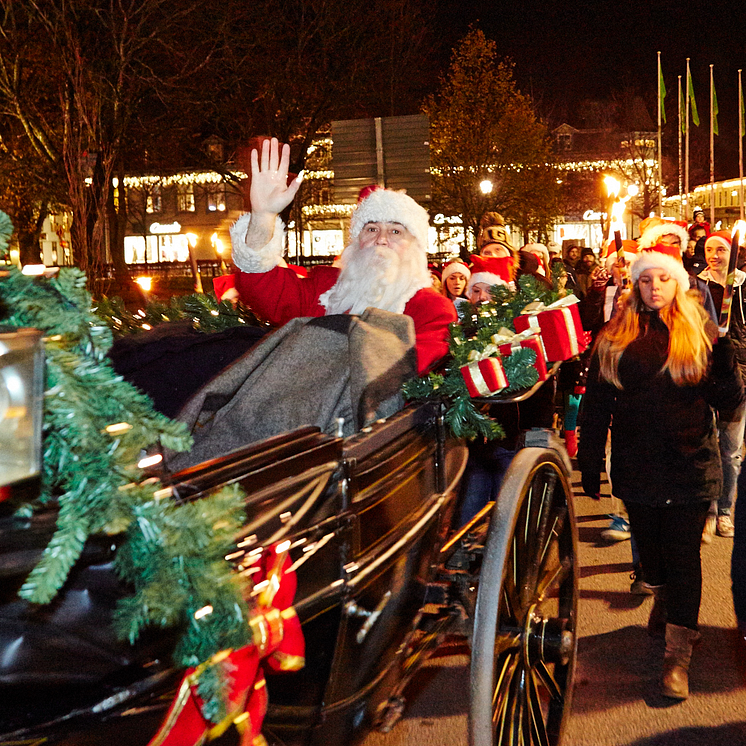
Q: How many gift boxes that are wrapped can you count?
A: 3